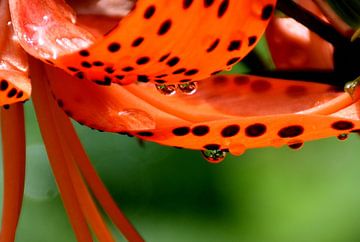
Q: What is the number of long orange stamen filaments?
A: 4